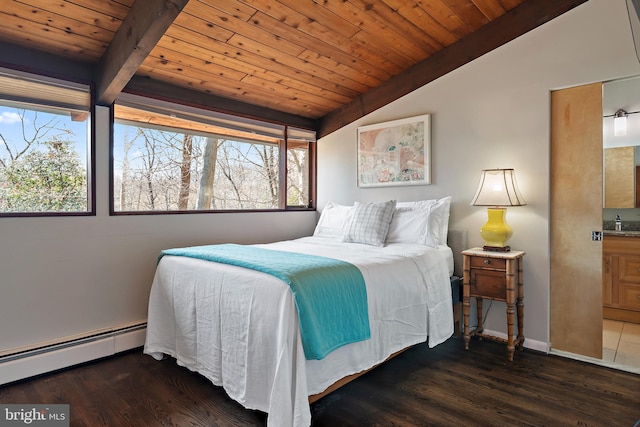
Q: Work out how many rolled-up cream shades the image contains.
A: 3